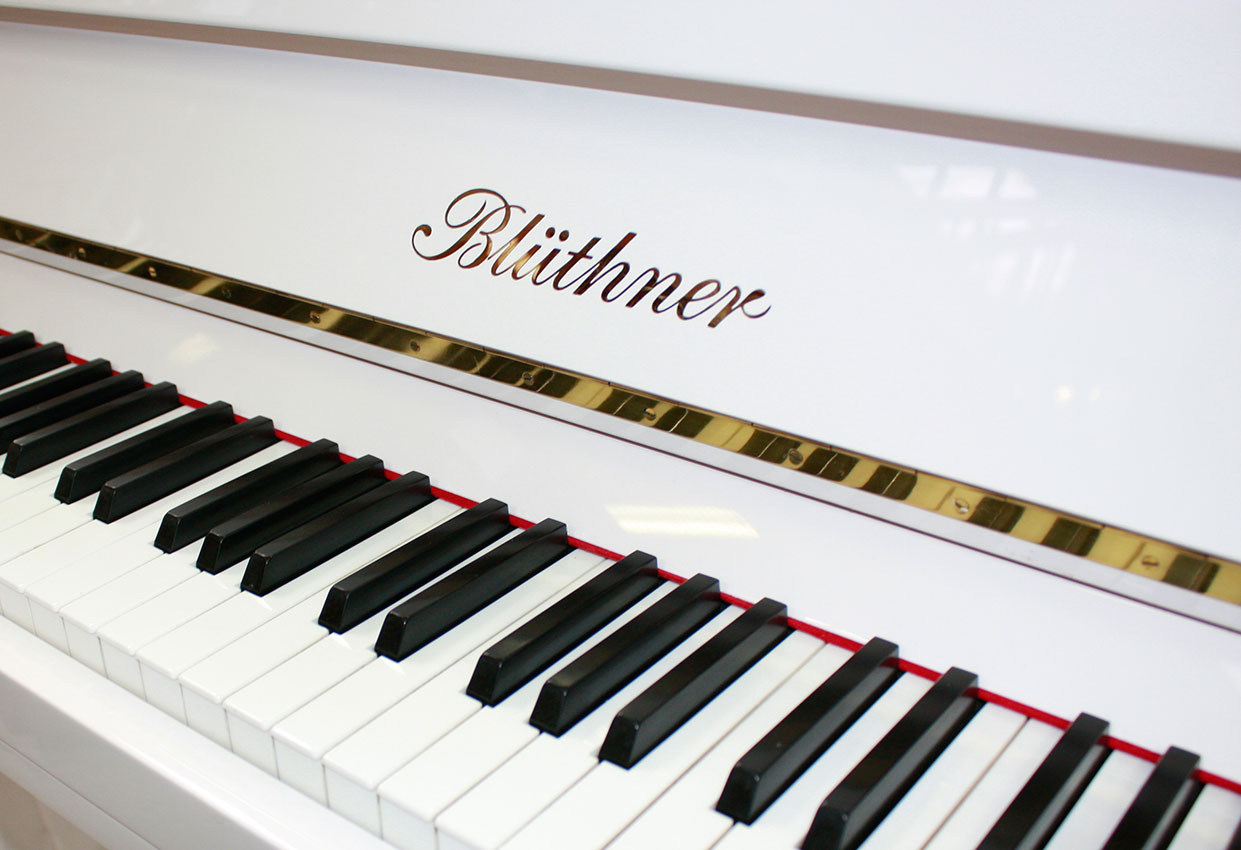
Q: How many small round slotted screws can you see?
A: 11